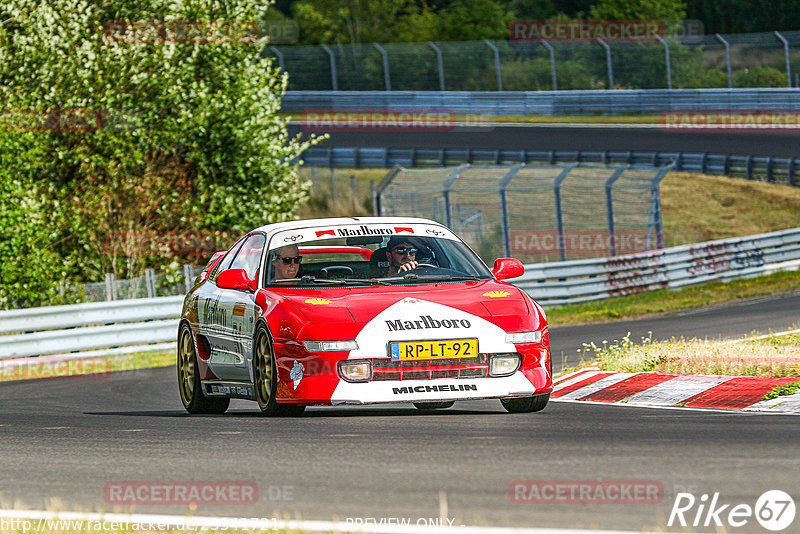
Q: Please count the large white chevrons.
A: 1